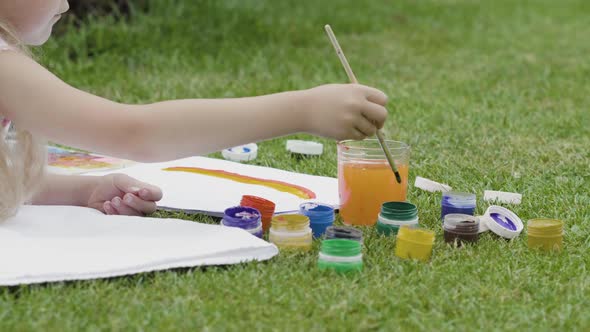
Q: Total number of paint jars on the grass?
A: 11